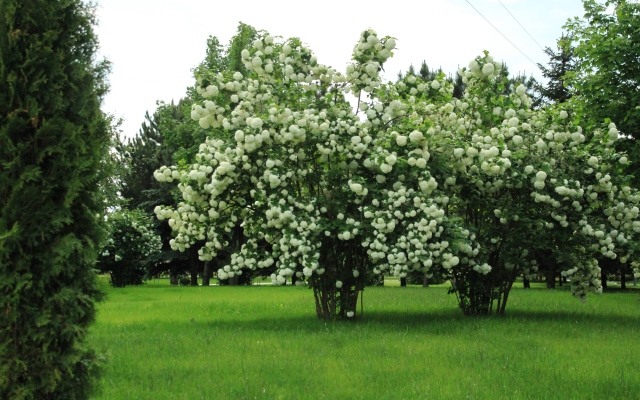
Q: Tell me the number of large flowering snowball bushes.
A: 2